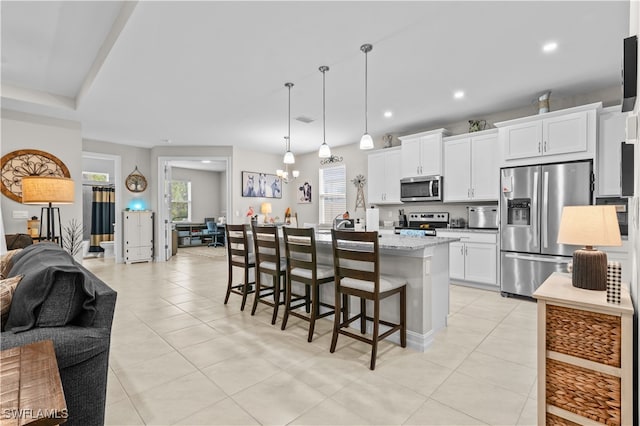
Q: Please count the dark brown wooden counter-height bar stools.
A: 4